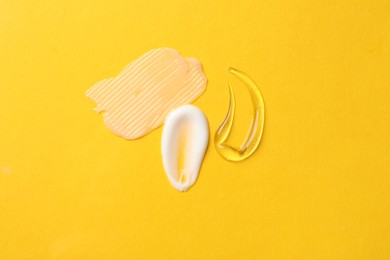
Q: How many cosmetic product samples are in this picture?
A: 3